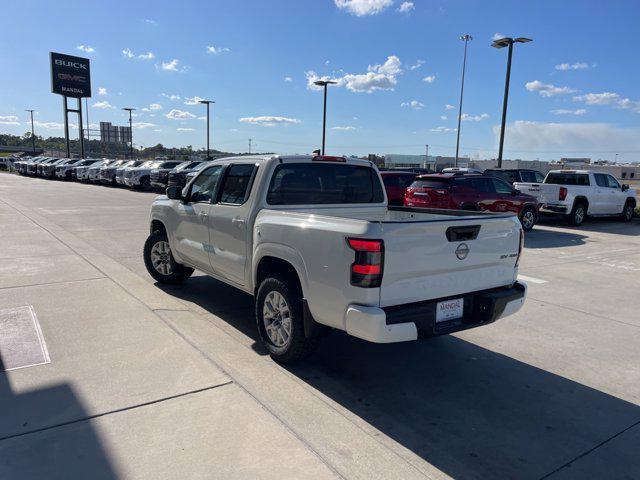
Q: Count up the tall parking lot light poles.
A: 6